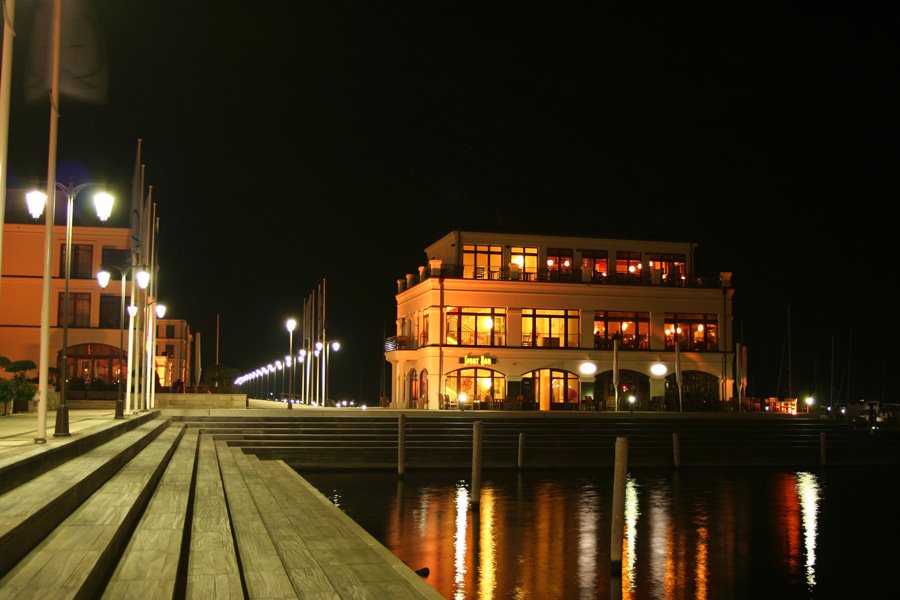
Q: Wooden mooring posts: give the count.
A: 6